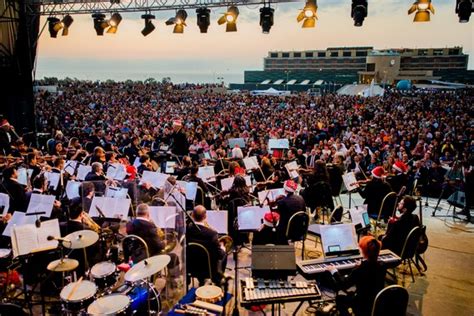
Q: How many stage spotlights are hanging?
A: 13